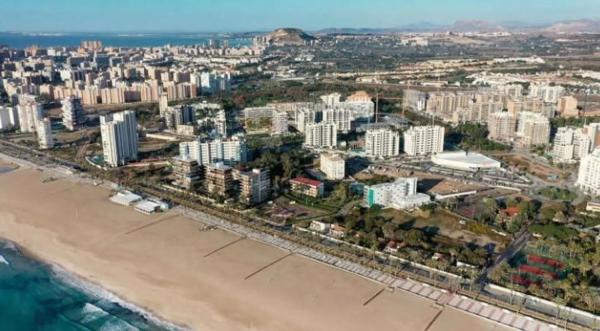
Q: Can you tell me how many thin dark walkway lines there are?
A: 5